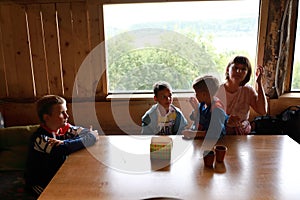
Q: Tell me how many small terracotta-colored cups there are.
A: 2